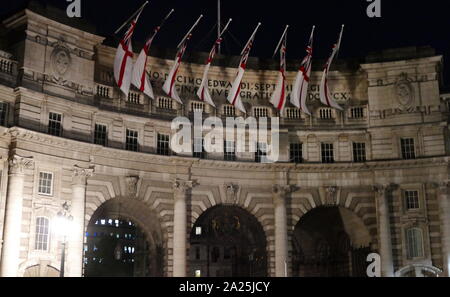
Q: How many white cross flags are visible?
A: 8